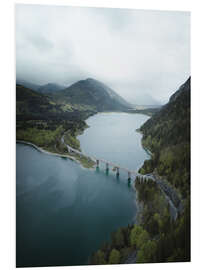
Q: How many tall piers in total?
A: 4